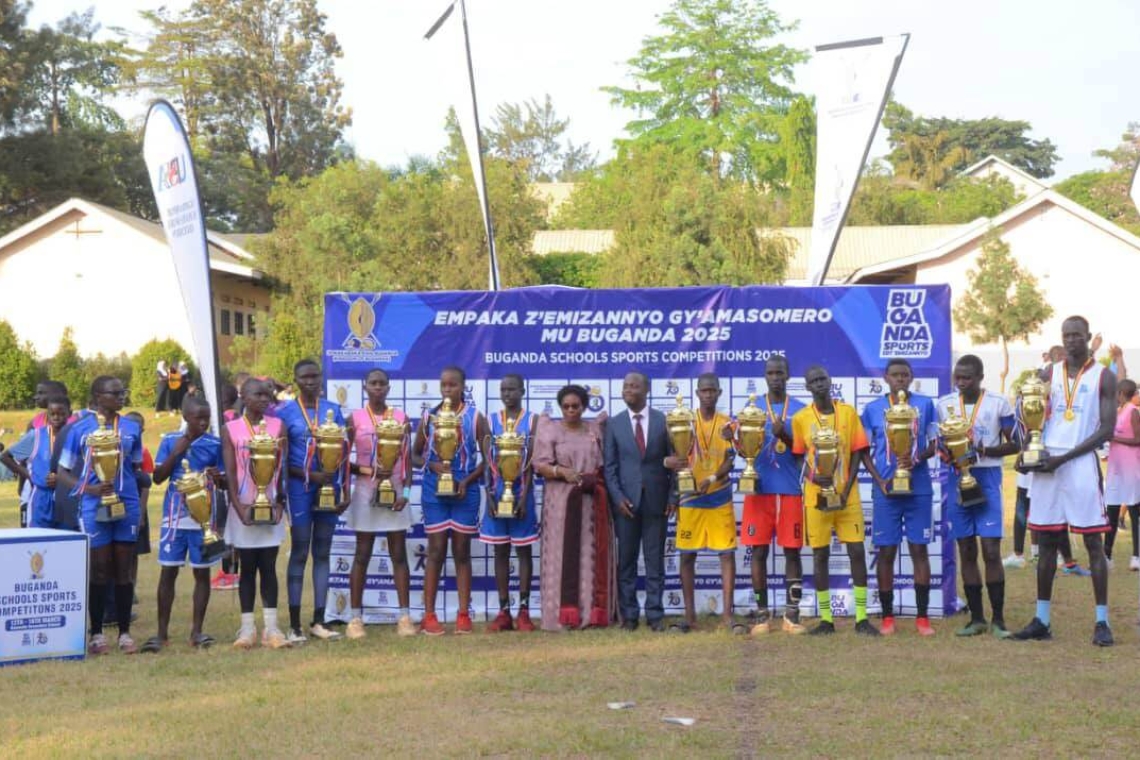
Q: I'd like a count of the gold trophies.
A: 13